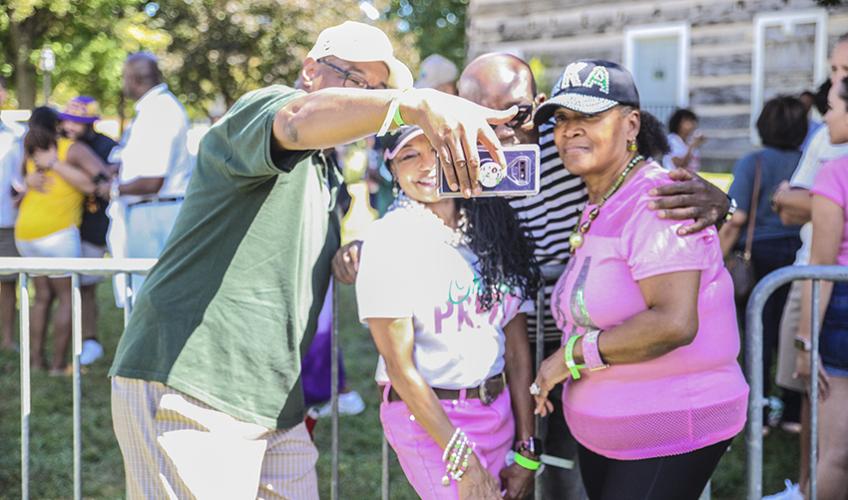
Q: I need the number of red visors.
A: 0